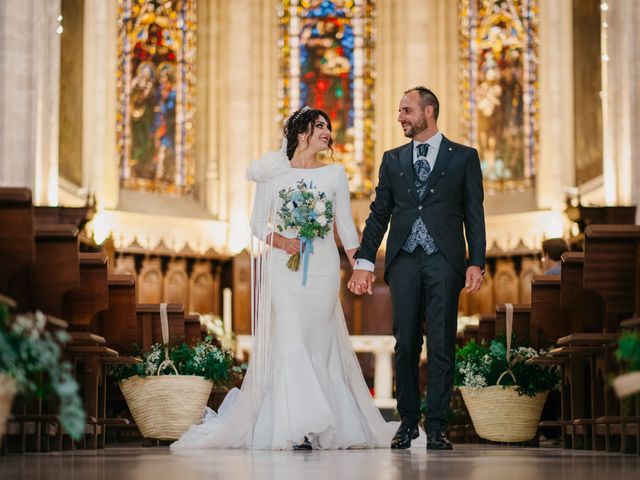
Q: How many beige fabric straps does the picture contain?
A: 2